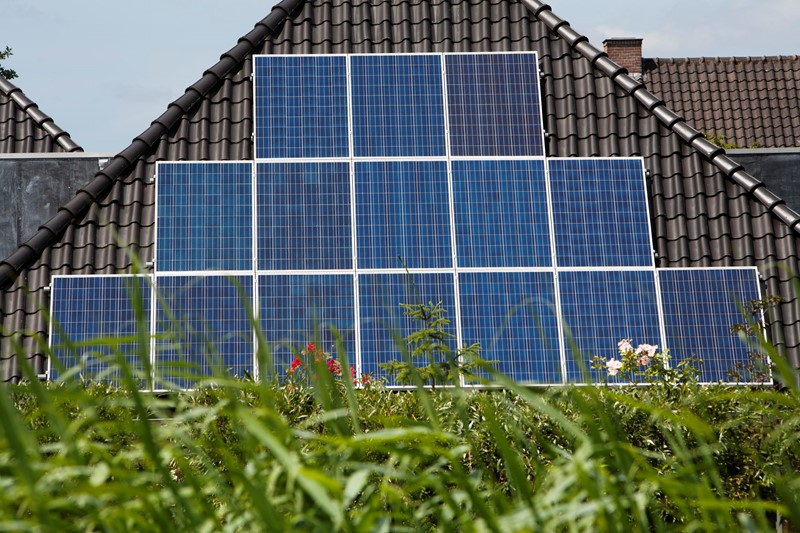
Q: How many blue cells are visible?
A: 15